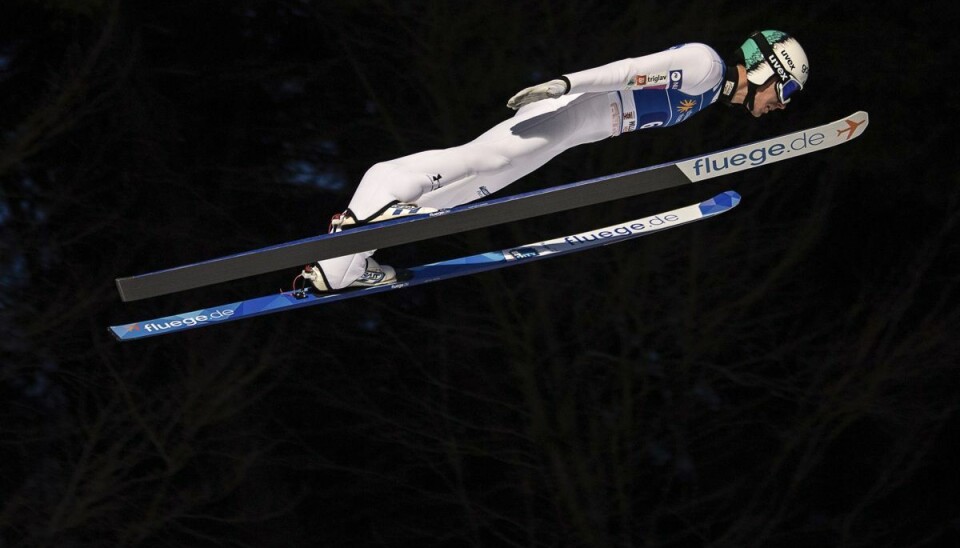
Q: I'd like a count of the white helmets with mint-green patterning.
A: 1